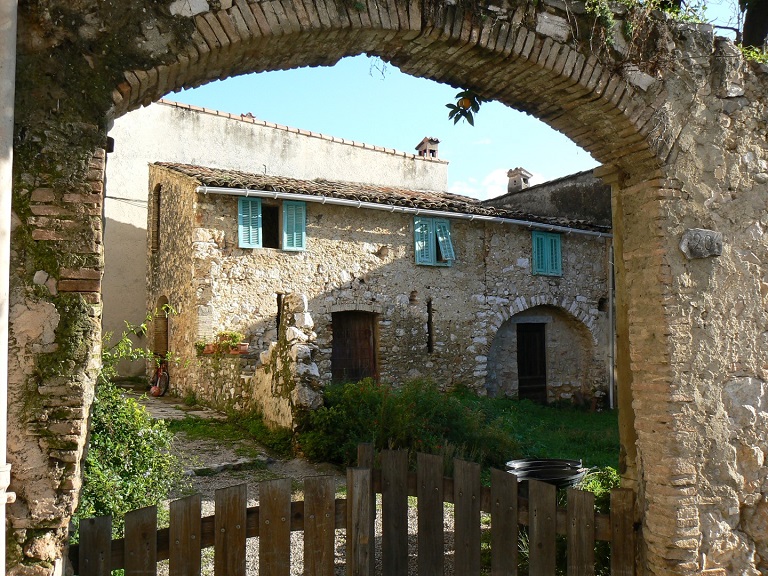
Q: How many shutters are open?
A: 3